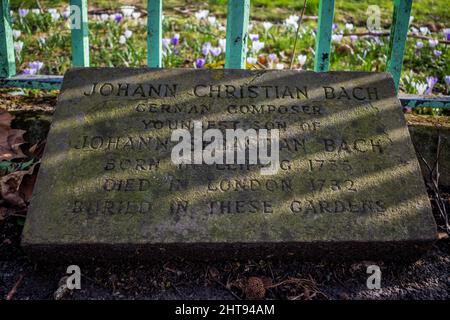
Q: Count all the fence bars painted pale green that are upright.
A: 6